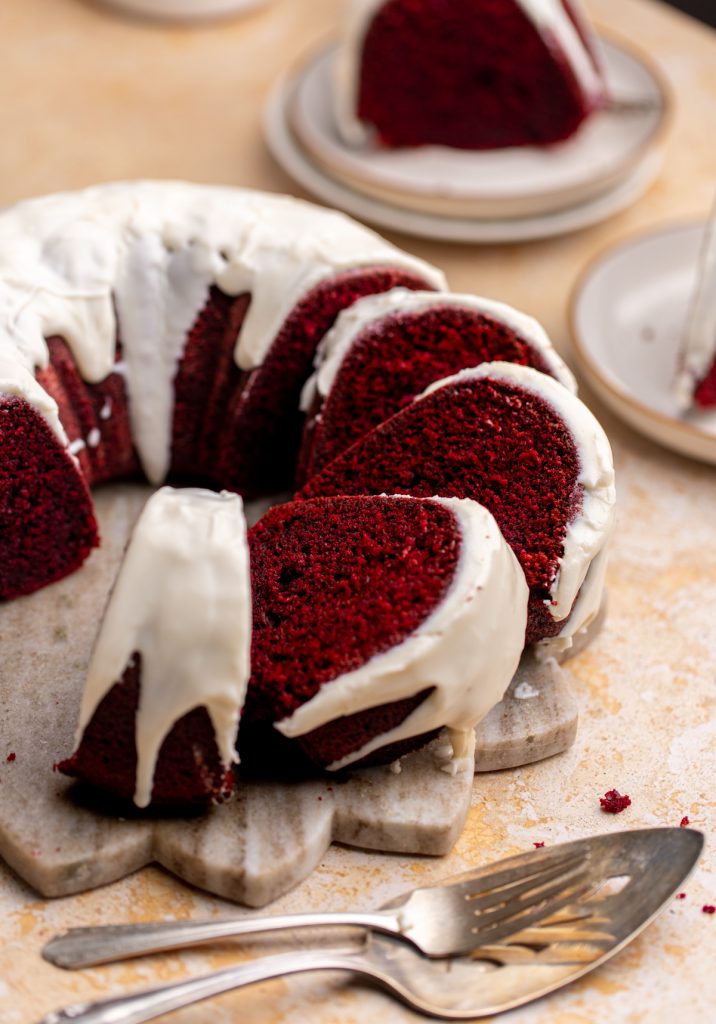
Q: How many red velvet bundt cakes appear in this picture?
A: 1